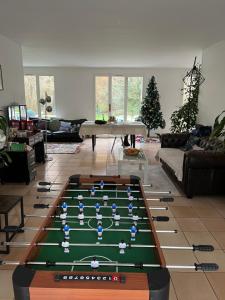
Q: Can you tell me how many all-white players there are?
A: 11